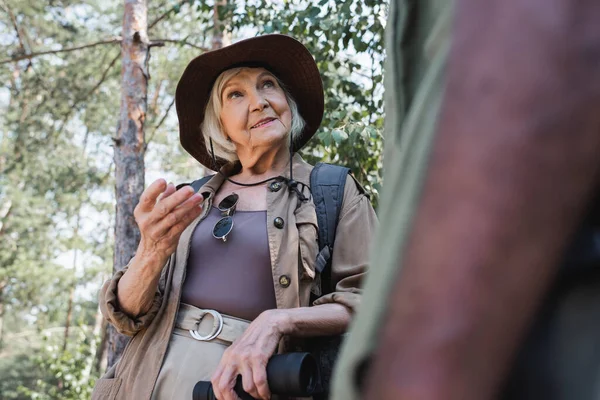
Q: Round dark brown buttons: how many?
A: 3